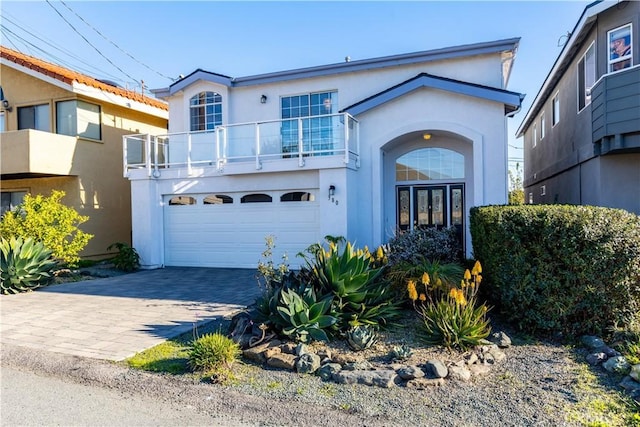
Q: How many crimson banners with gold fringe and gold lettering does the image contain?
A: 0